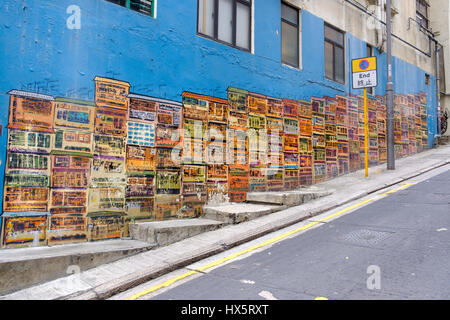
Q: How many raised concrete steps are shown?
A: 4